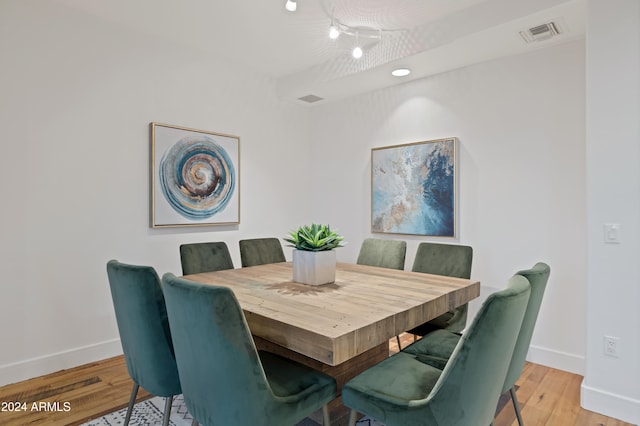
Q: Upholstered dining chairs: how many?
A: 8